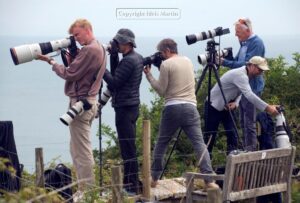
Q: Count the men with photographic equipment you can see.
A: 5